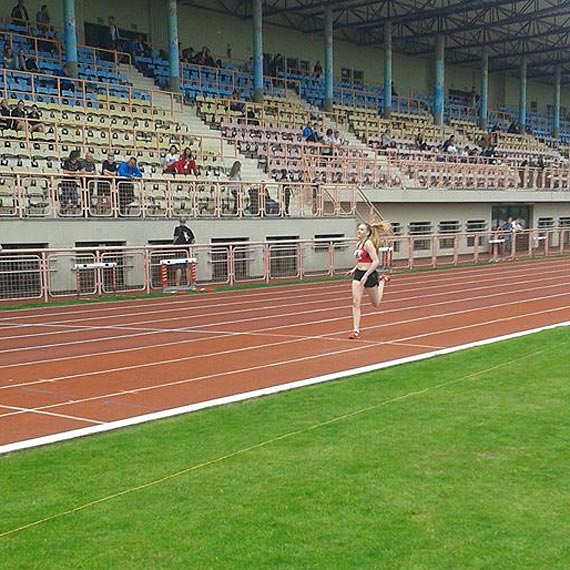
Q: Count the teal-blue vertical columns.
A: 9